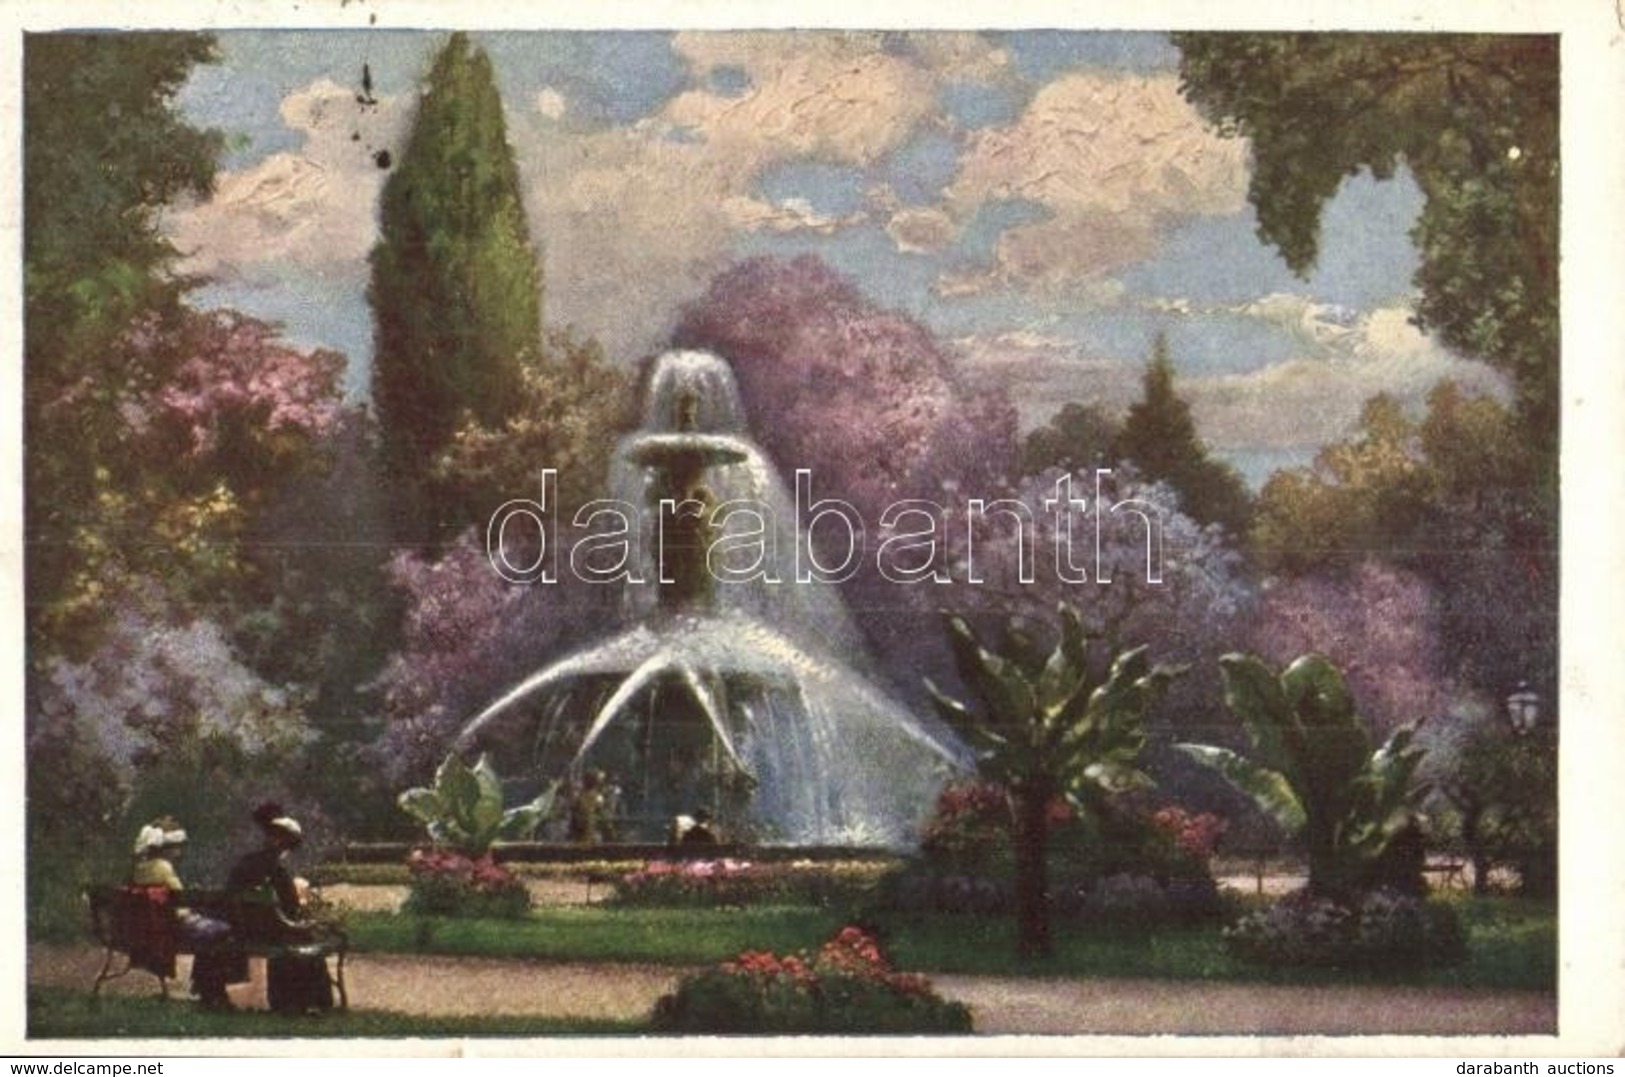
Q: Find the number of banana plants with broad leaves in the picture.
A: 3